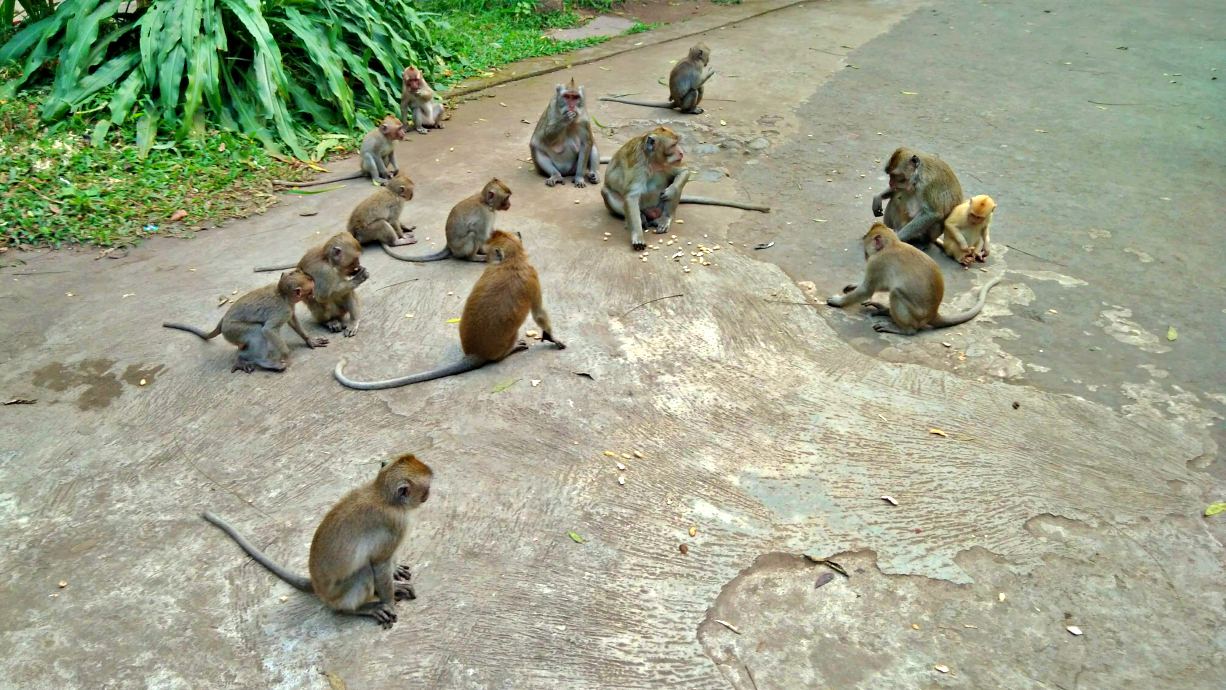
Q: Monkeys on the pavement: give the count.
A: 14